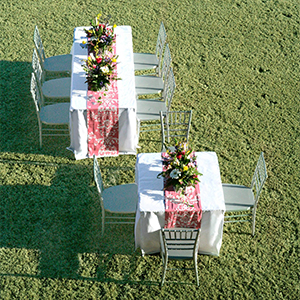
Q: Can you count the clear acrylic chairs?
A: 0